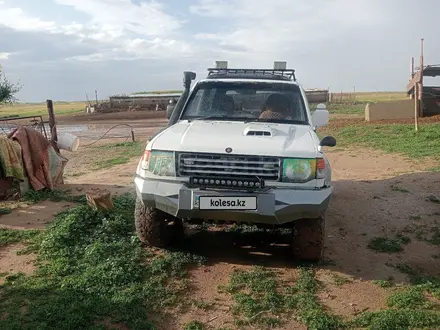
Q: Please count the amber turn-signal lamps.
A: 2